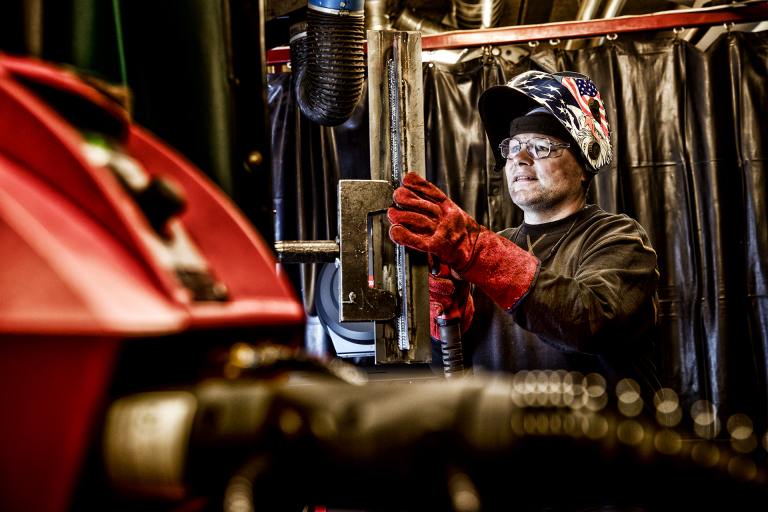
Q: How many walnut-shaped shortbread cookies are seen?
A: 0